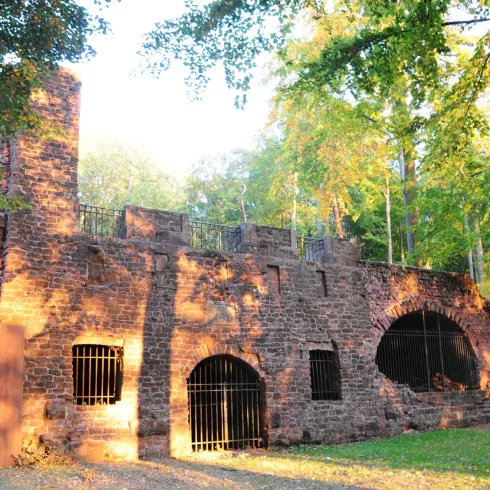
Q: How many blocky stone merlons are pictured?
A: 3